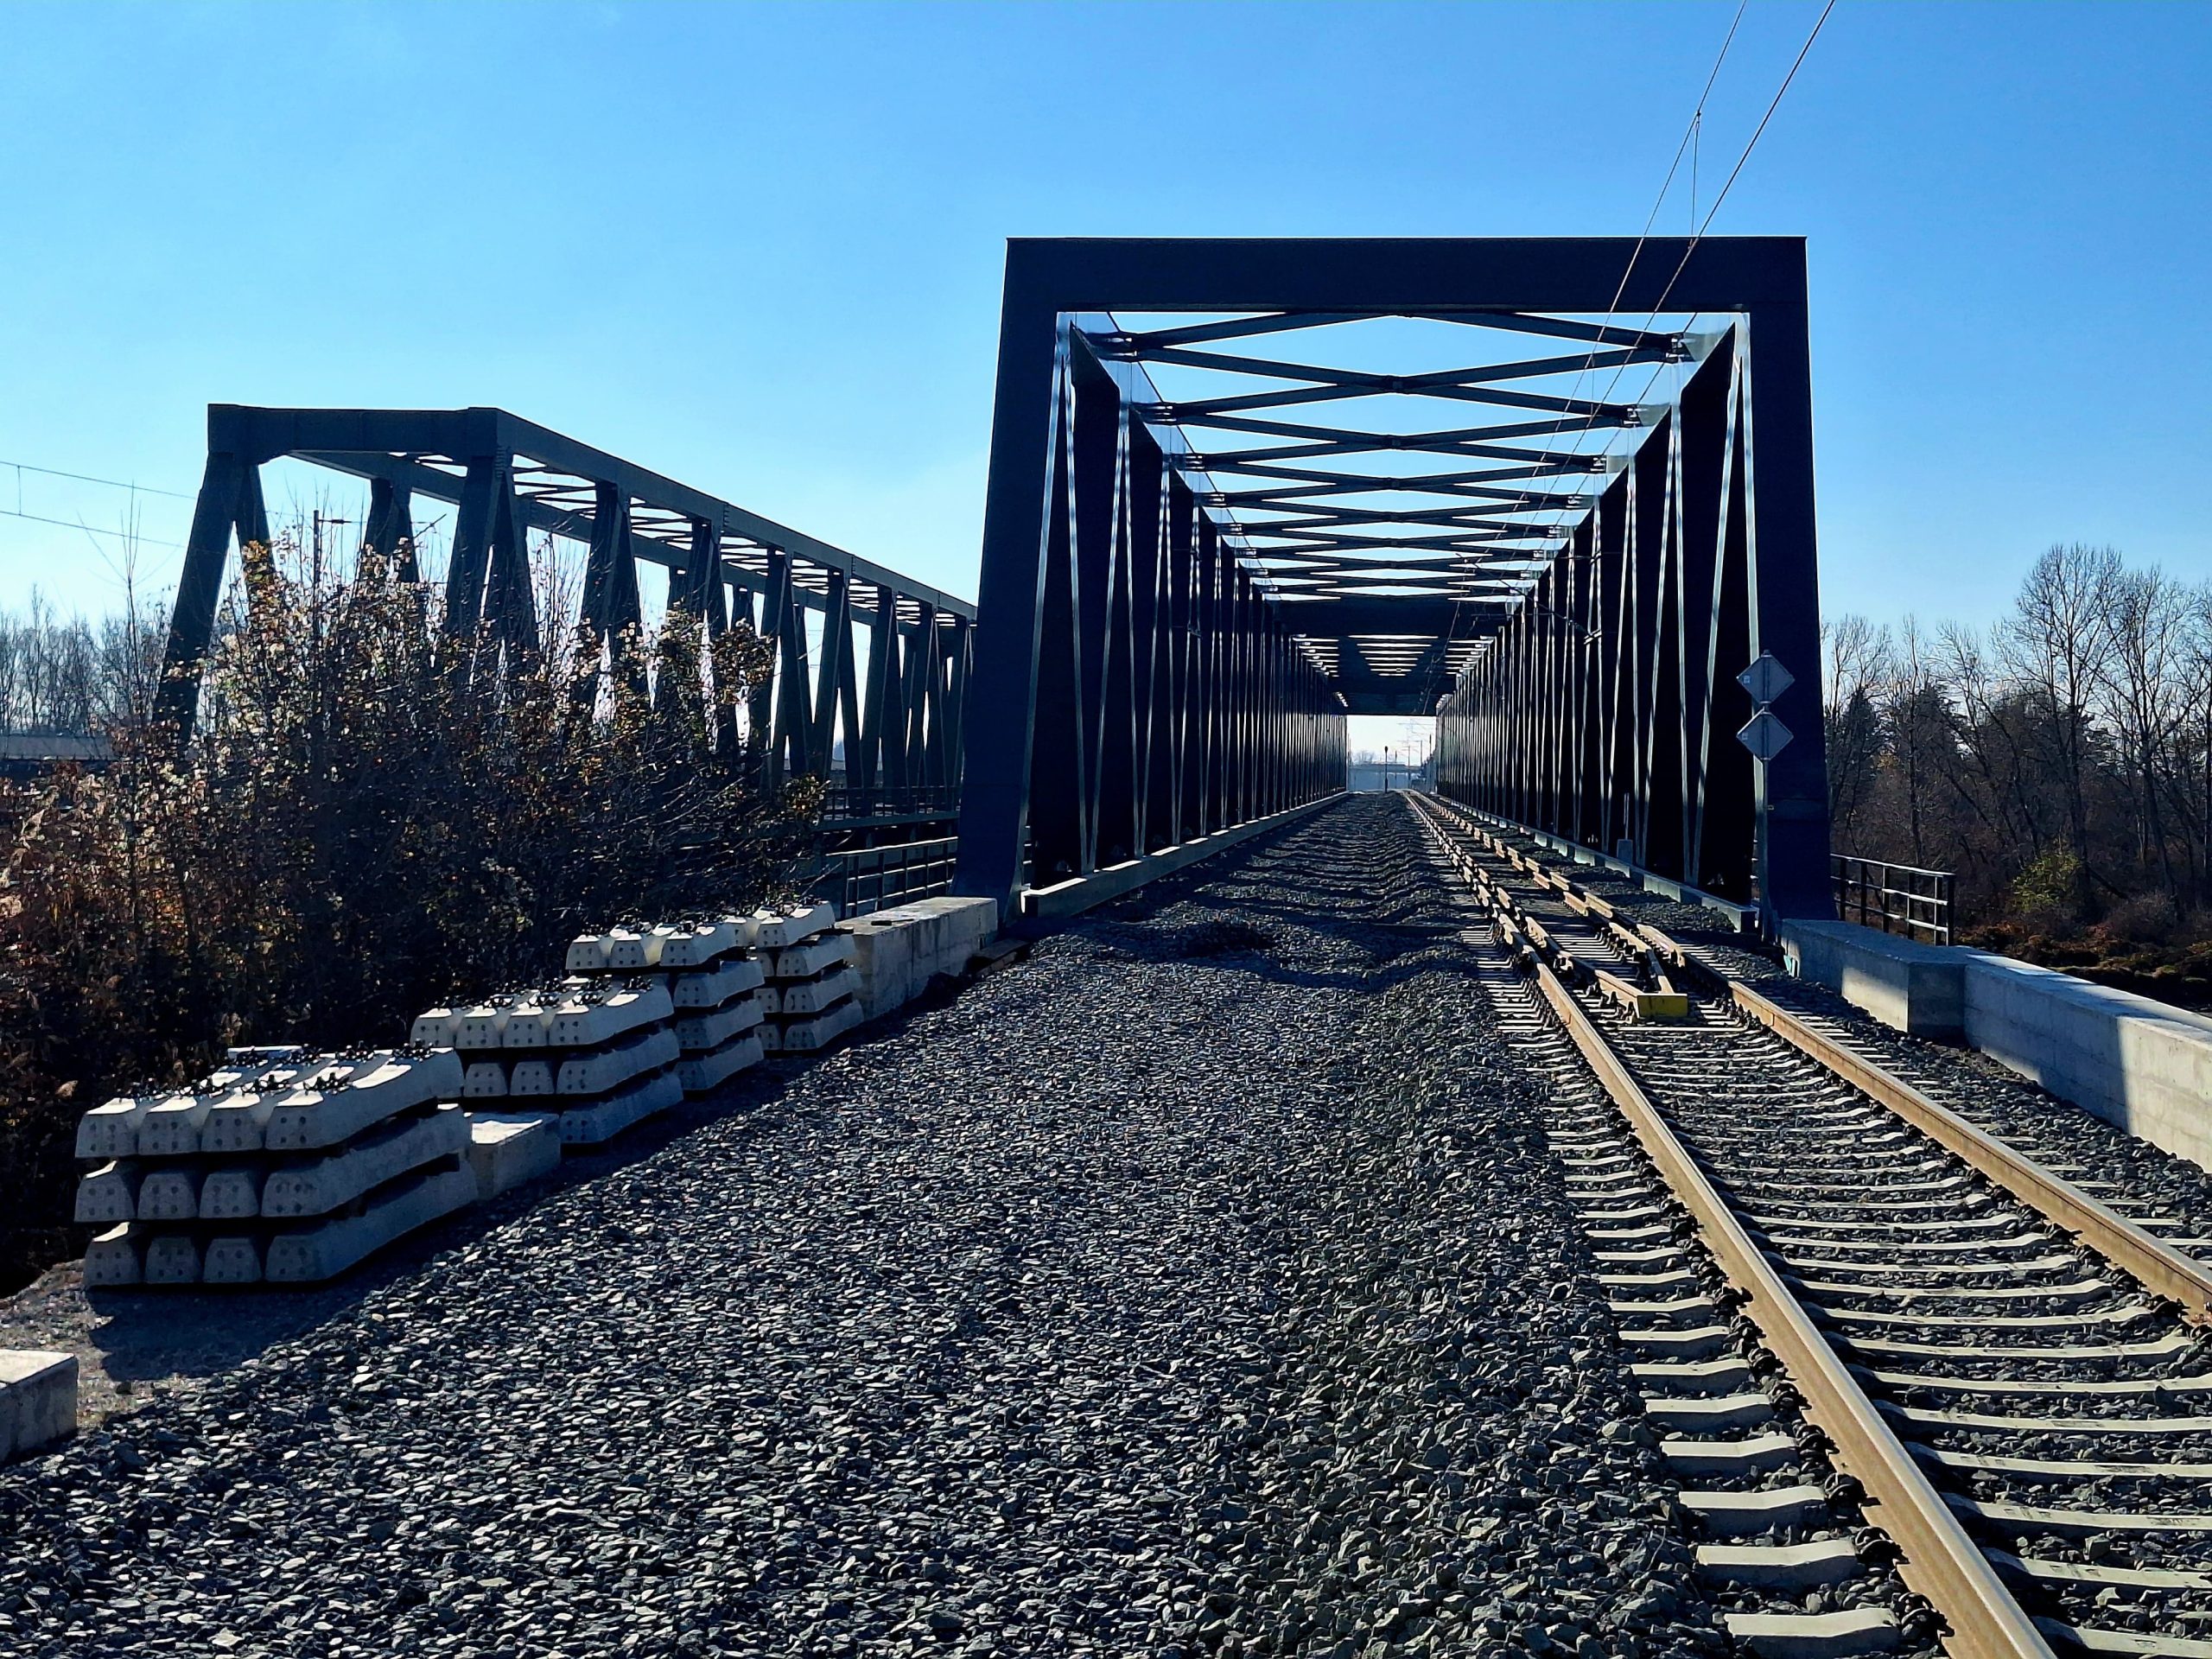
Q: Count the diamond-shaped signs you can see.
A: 2